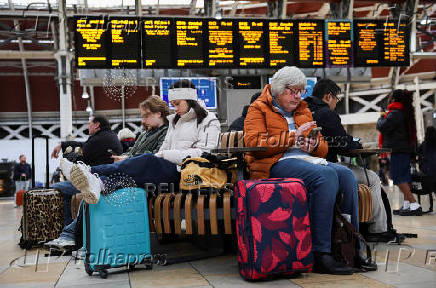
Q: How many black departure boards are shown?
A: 11